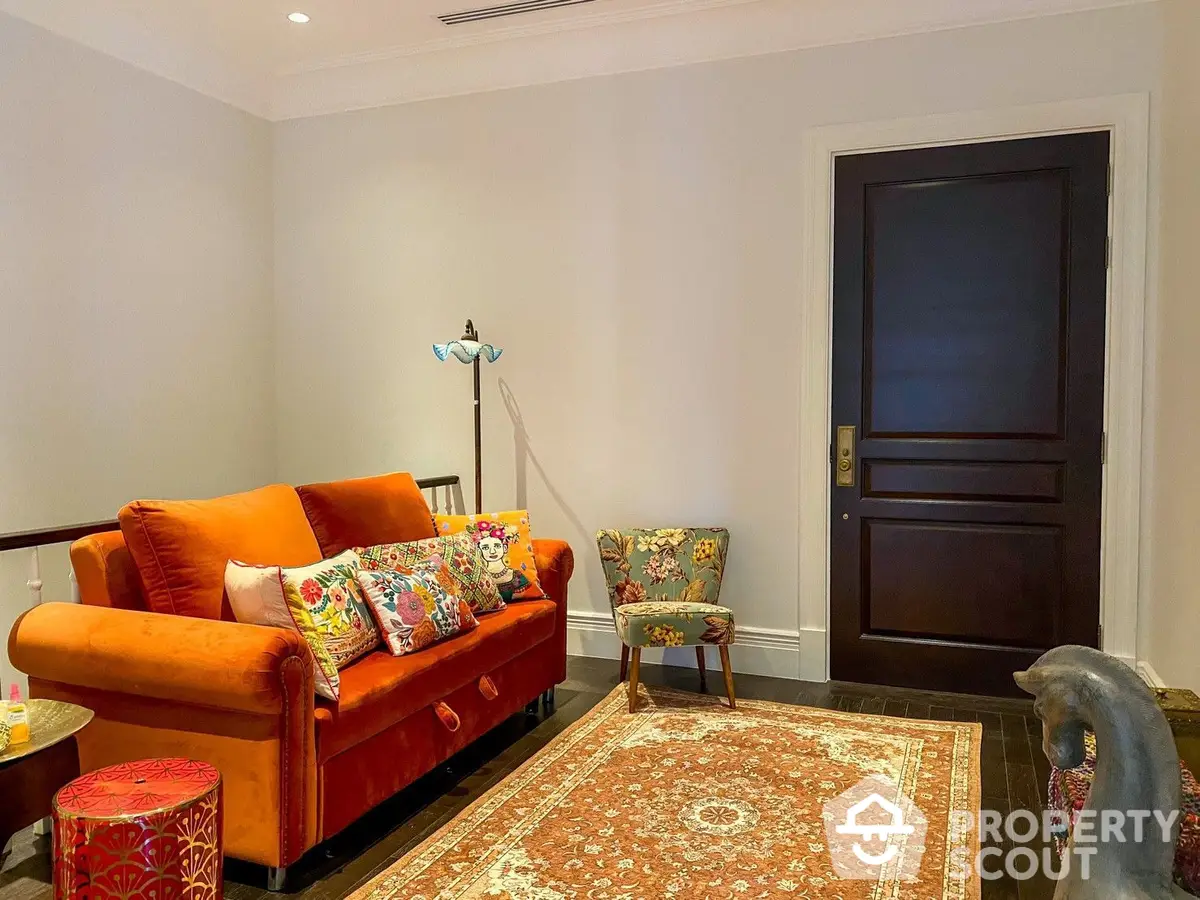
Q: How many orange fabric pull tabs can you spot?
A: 2